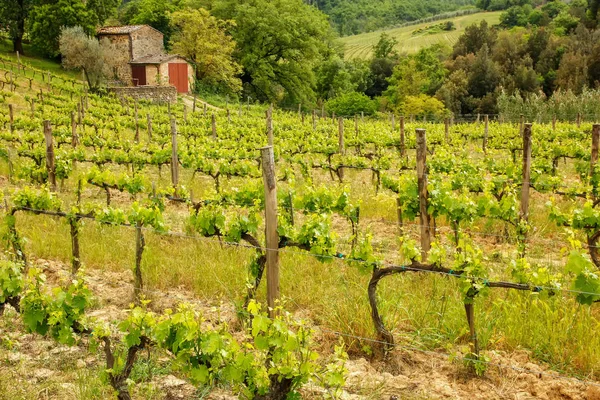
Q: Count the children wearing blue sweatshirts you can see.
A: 0